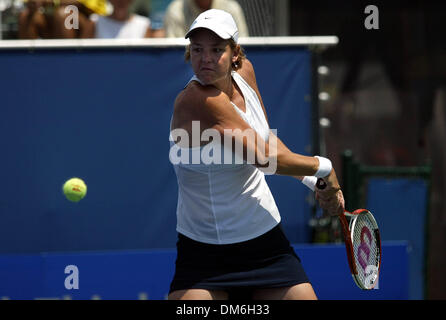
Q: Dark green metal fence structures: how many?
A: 1